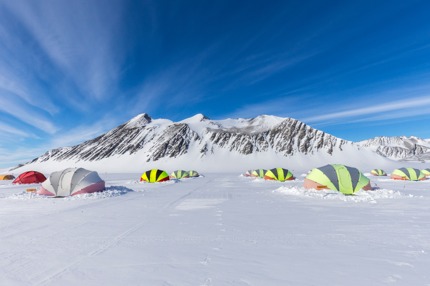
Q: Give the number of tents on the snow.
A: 13